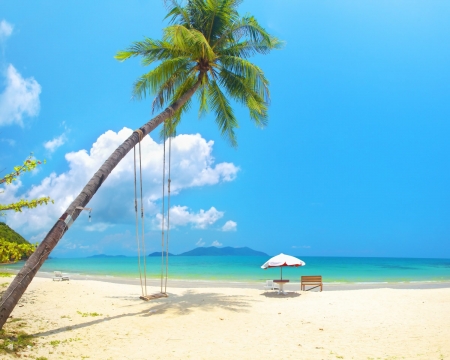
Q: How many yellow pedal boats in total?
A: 0